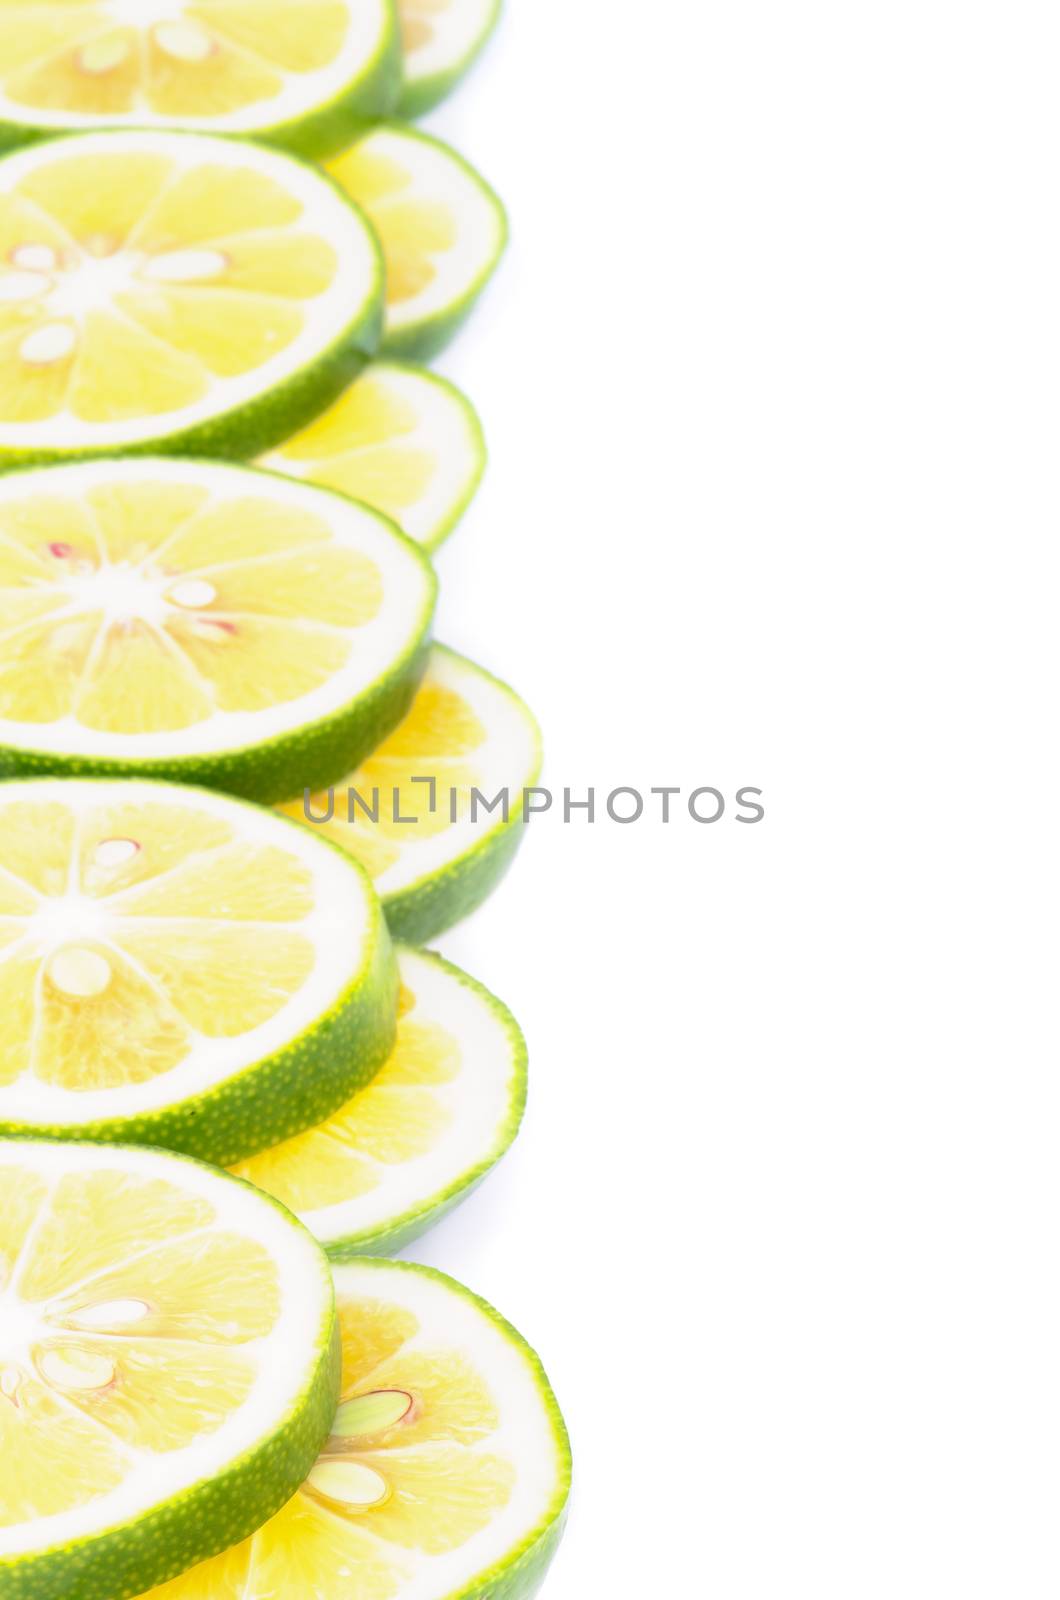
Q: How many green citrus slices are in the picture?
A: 11